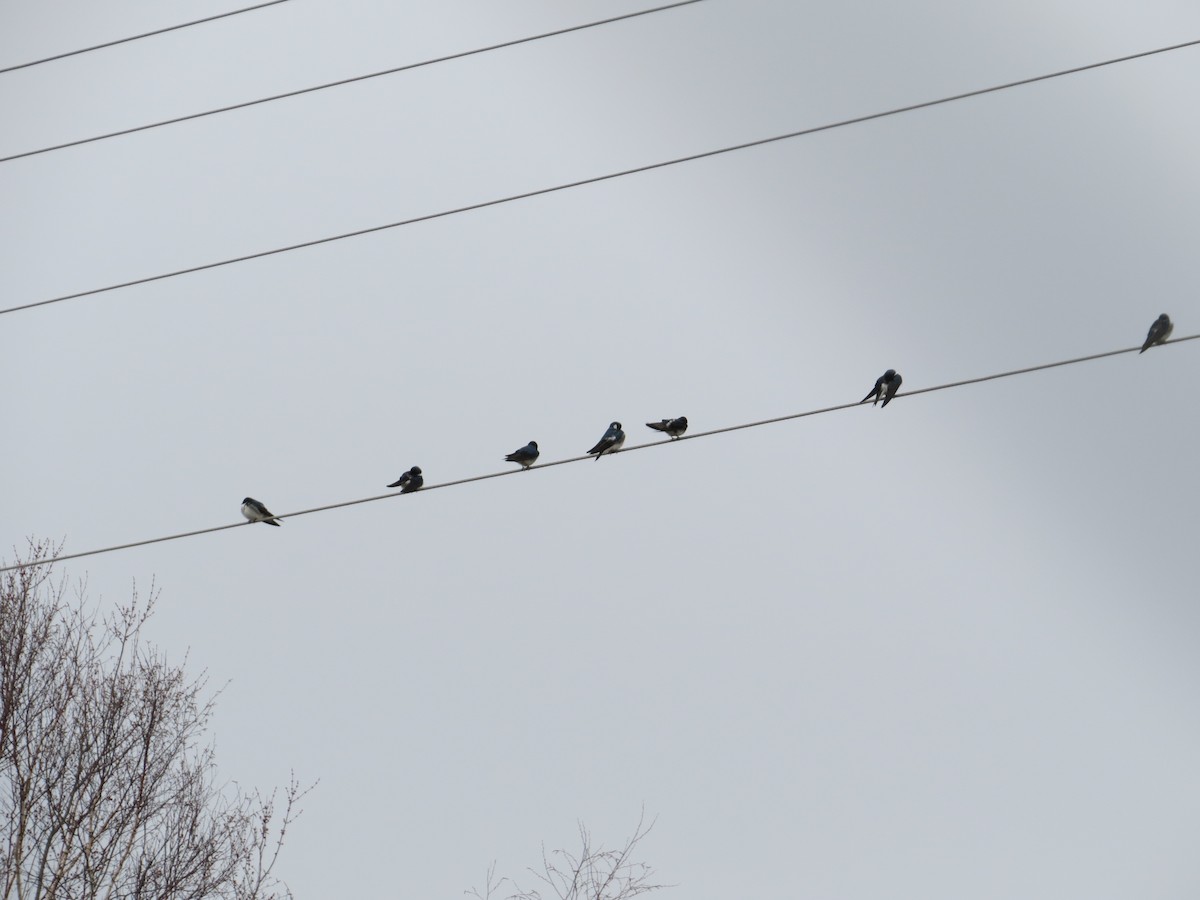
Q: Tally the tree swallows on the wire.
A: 7